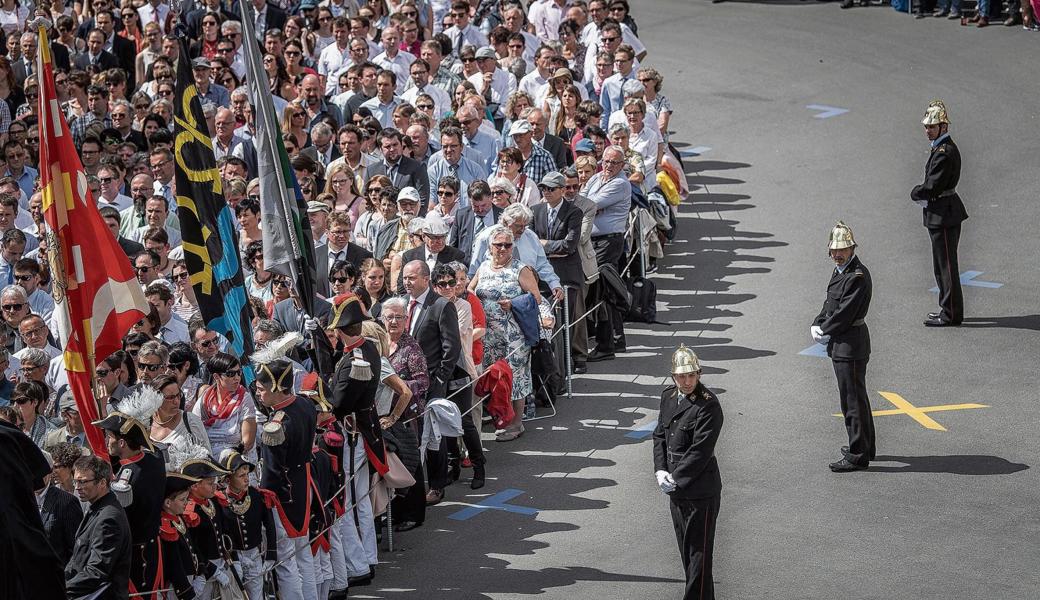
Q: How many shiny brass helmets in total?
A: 3